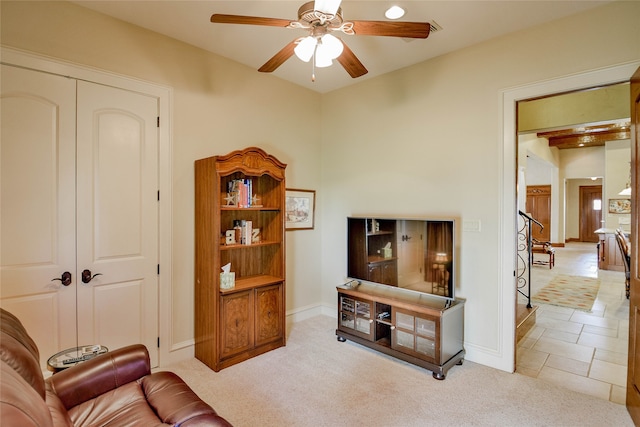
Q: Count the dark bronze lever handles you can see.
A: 2